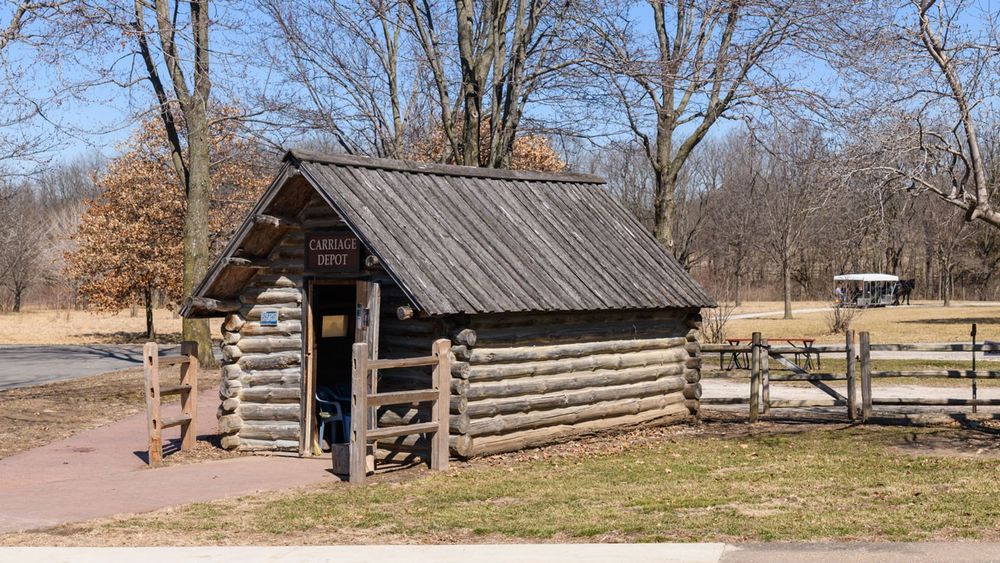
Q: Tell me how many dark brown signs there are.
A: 1